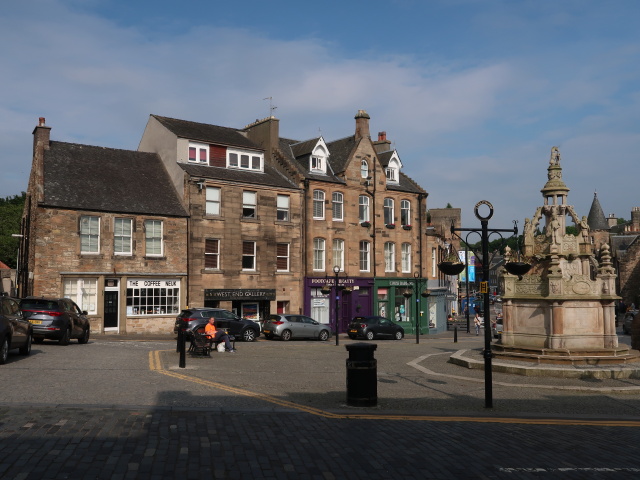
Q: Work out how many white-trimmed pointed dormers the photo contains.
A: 2